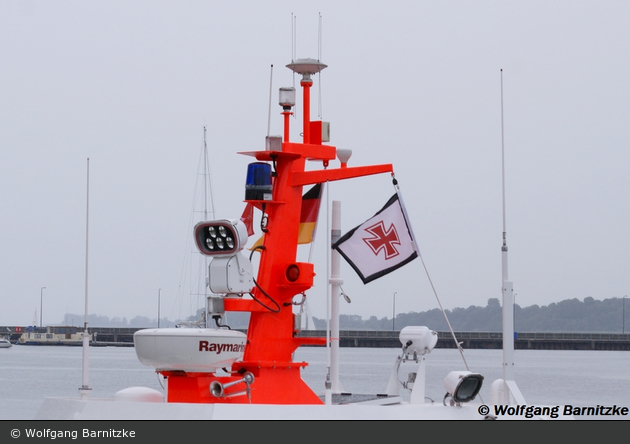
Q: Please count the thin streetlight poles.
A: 5